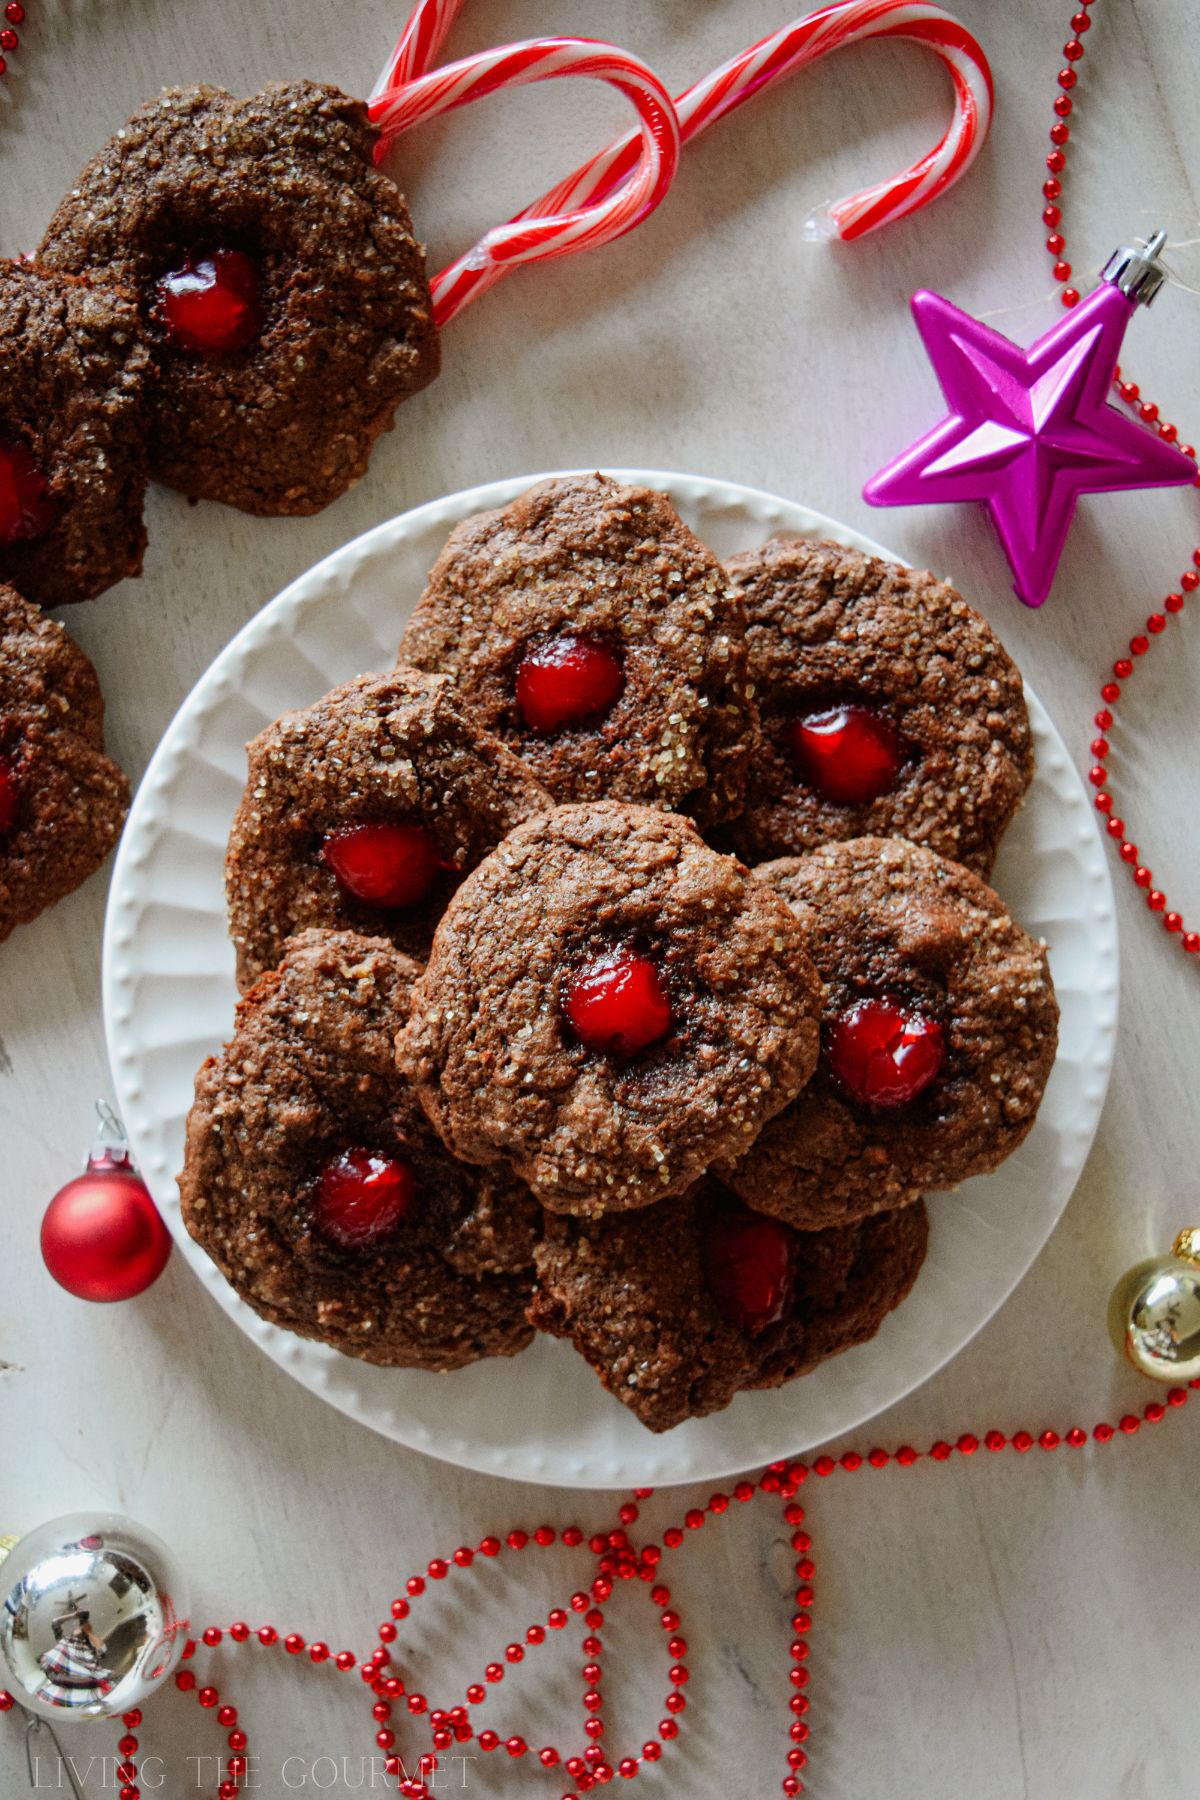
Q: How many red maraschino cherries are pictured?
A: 10